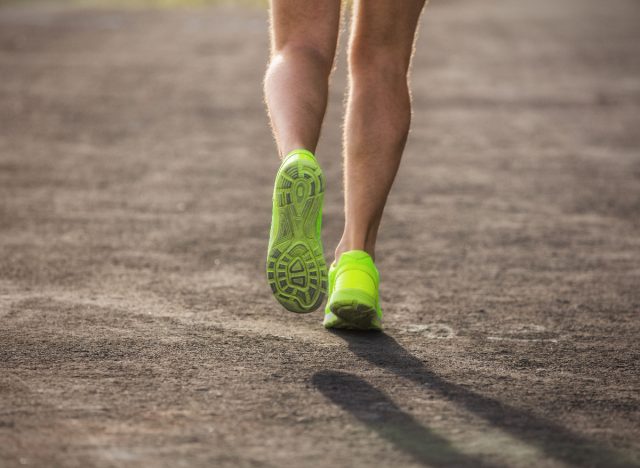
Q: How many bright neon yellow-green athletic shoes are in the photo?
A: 2